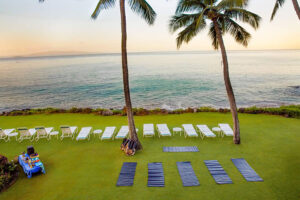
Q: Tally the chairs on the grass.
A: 12